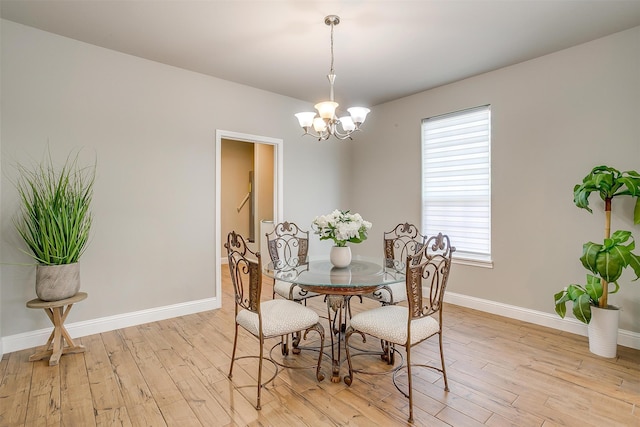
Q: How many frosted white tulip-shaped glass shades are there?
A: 5